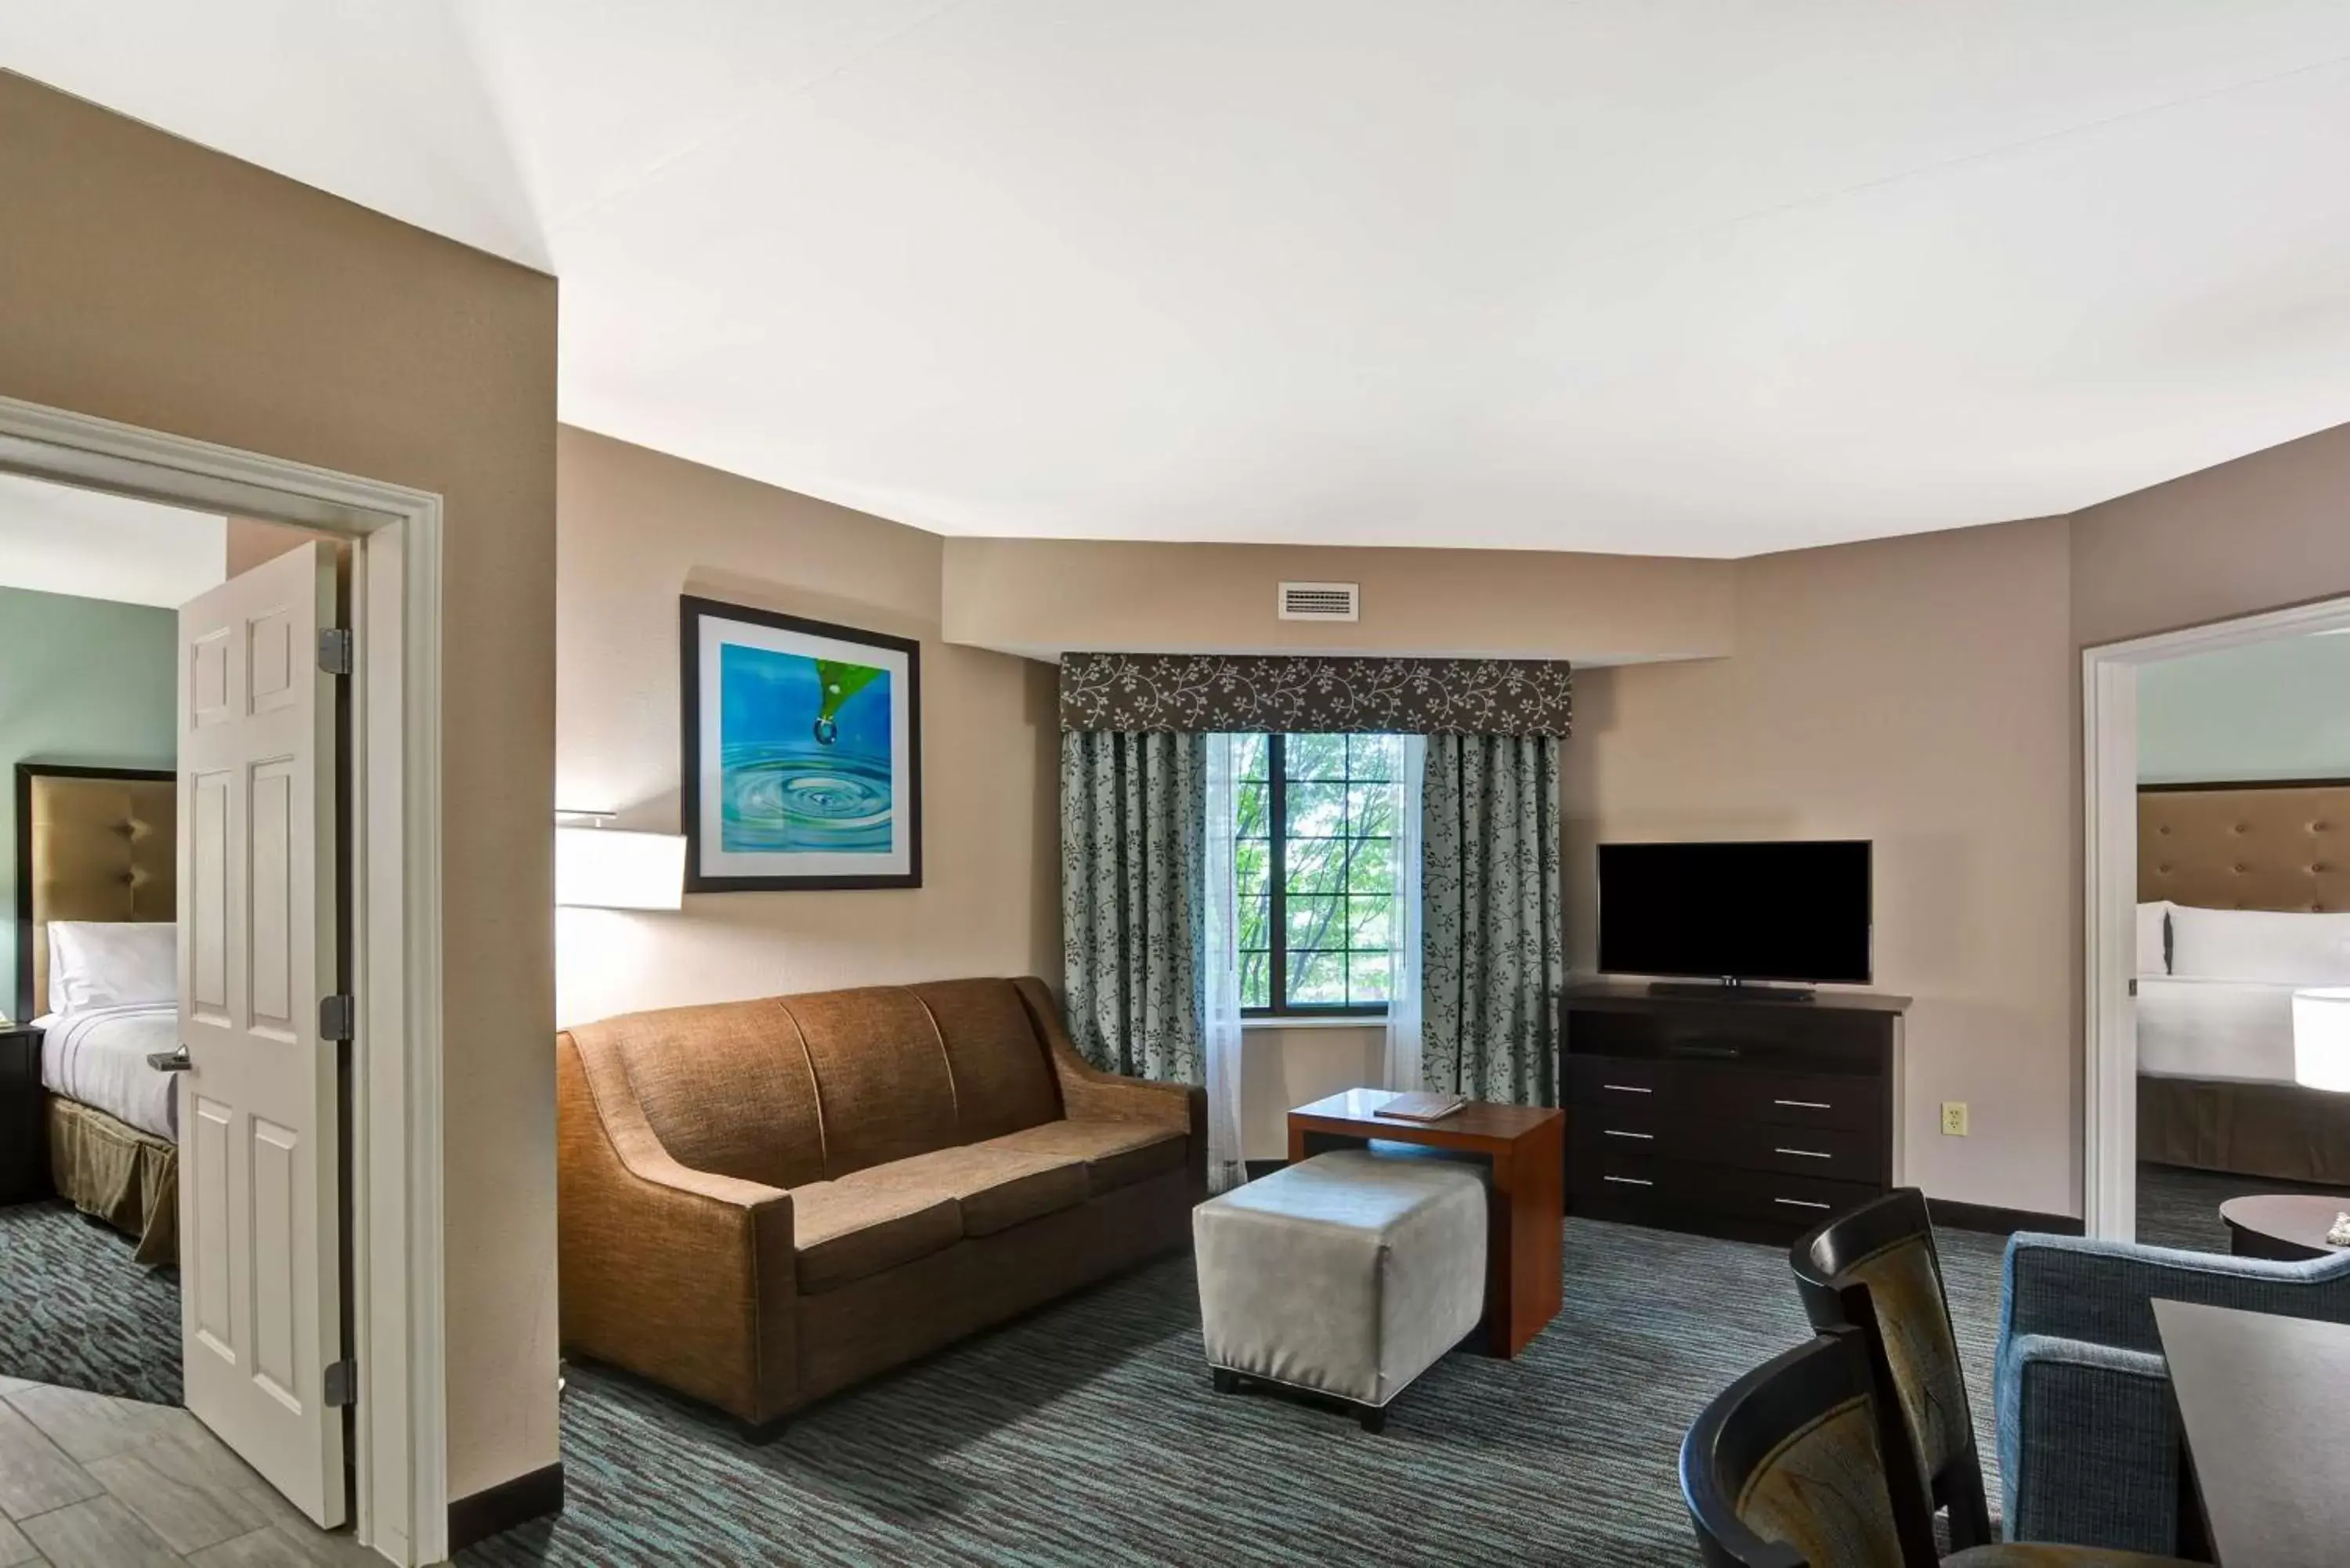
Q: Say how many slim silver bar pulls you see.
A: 6